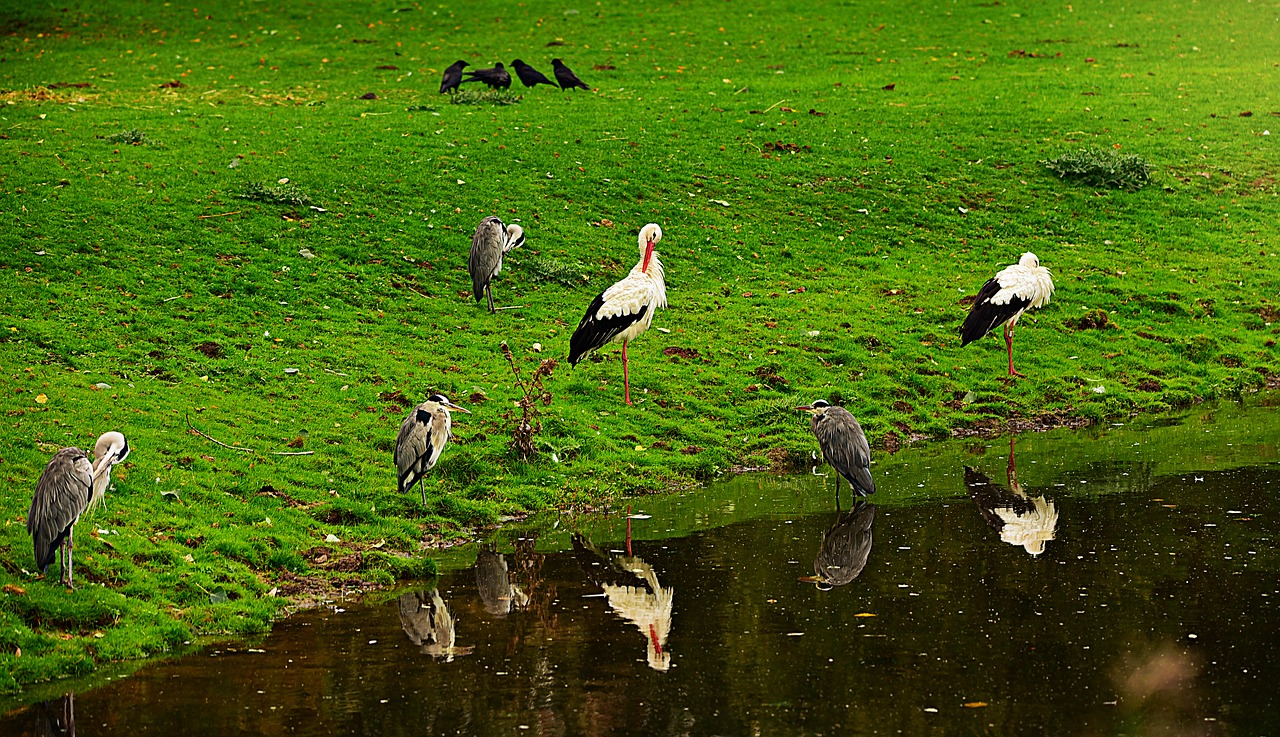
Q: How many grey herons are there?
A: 4